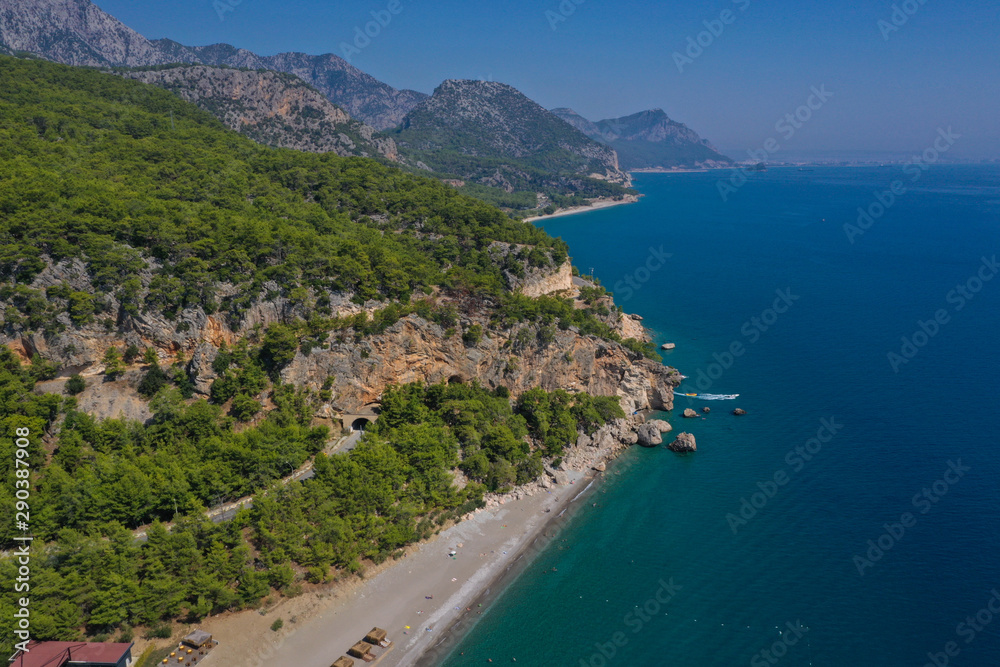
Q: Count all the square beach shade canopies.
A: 3